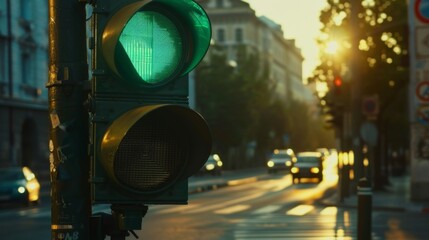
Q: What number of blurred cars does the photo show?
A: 4